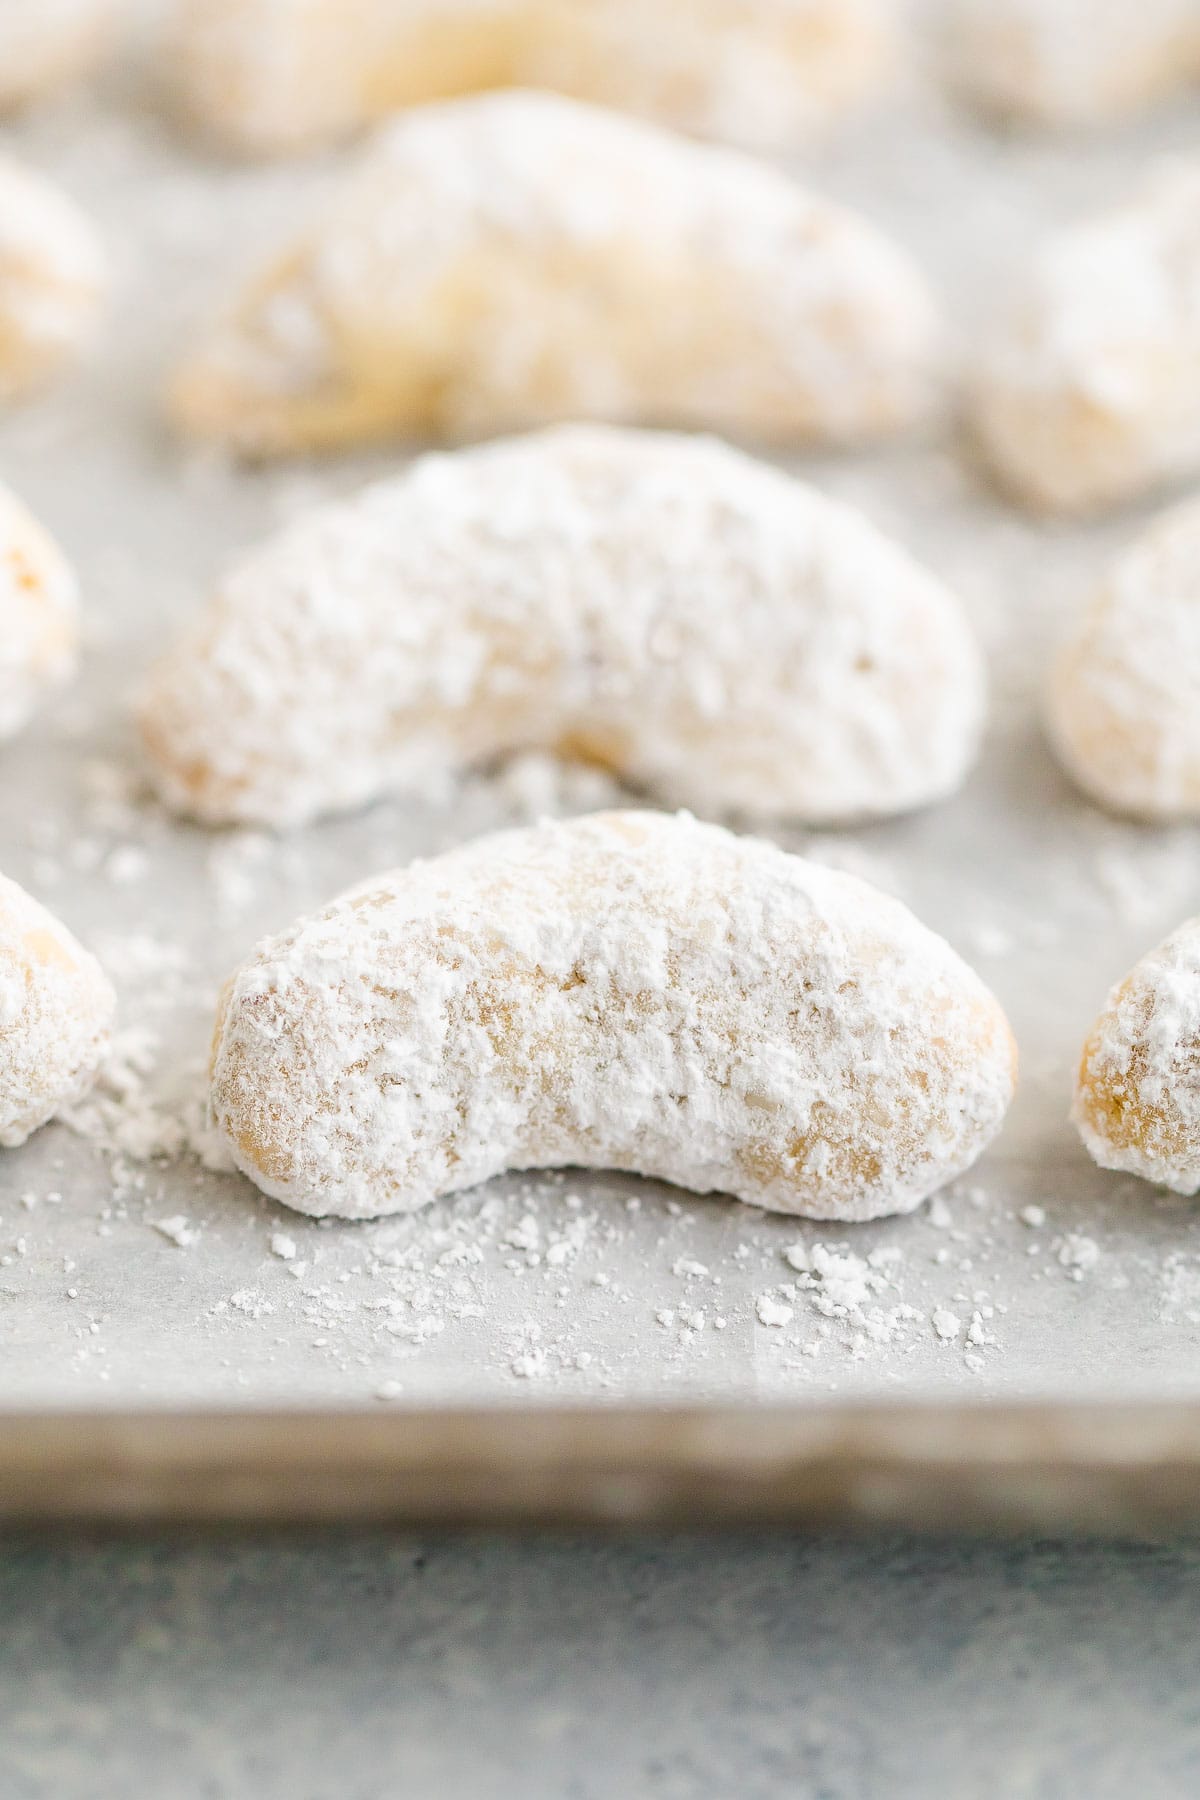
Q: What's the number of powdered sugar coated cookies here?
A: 12